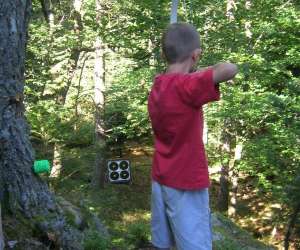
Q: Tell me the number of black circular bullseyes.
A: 4